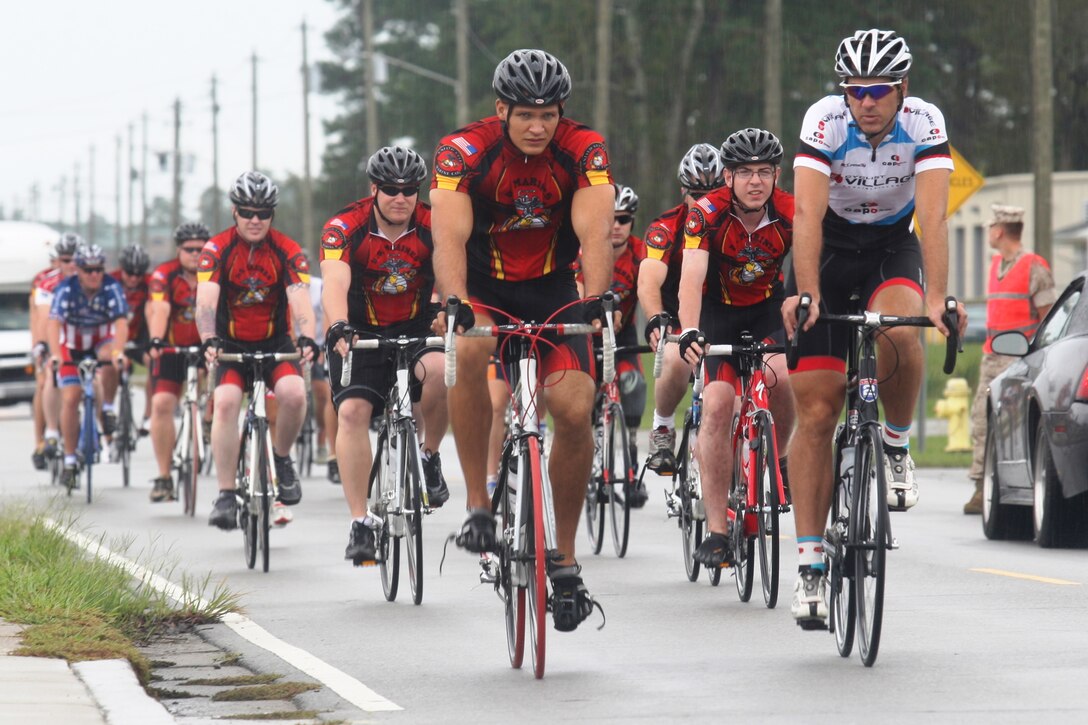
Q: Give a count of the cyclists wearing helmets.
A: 11